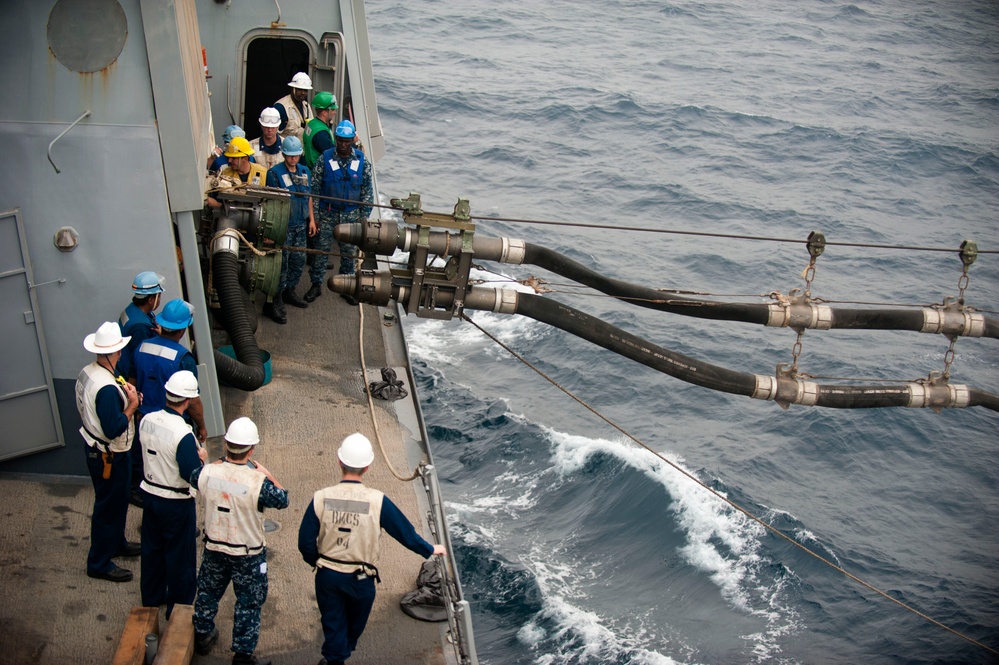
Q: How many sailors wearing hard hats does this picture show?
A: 12